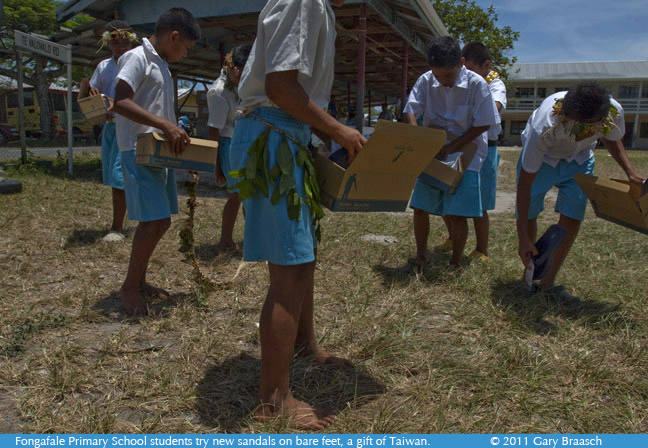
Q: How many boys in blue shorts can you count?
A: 7